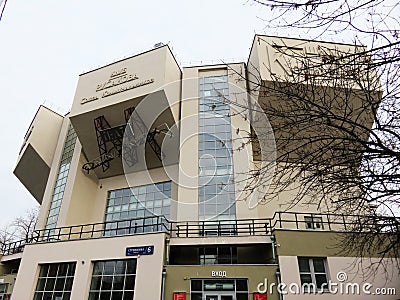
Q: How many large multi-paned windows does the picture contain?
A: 5